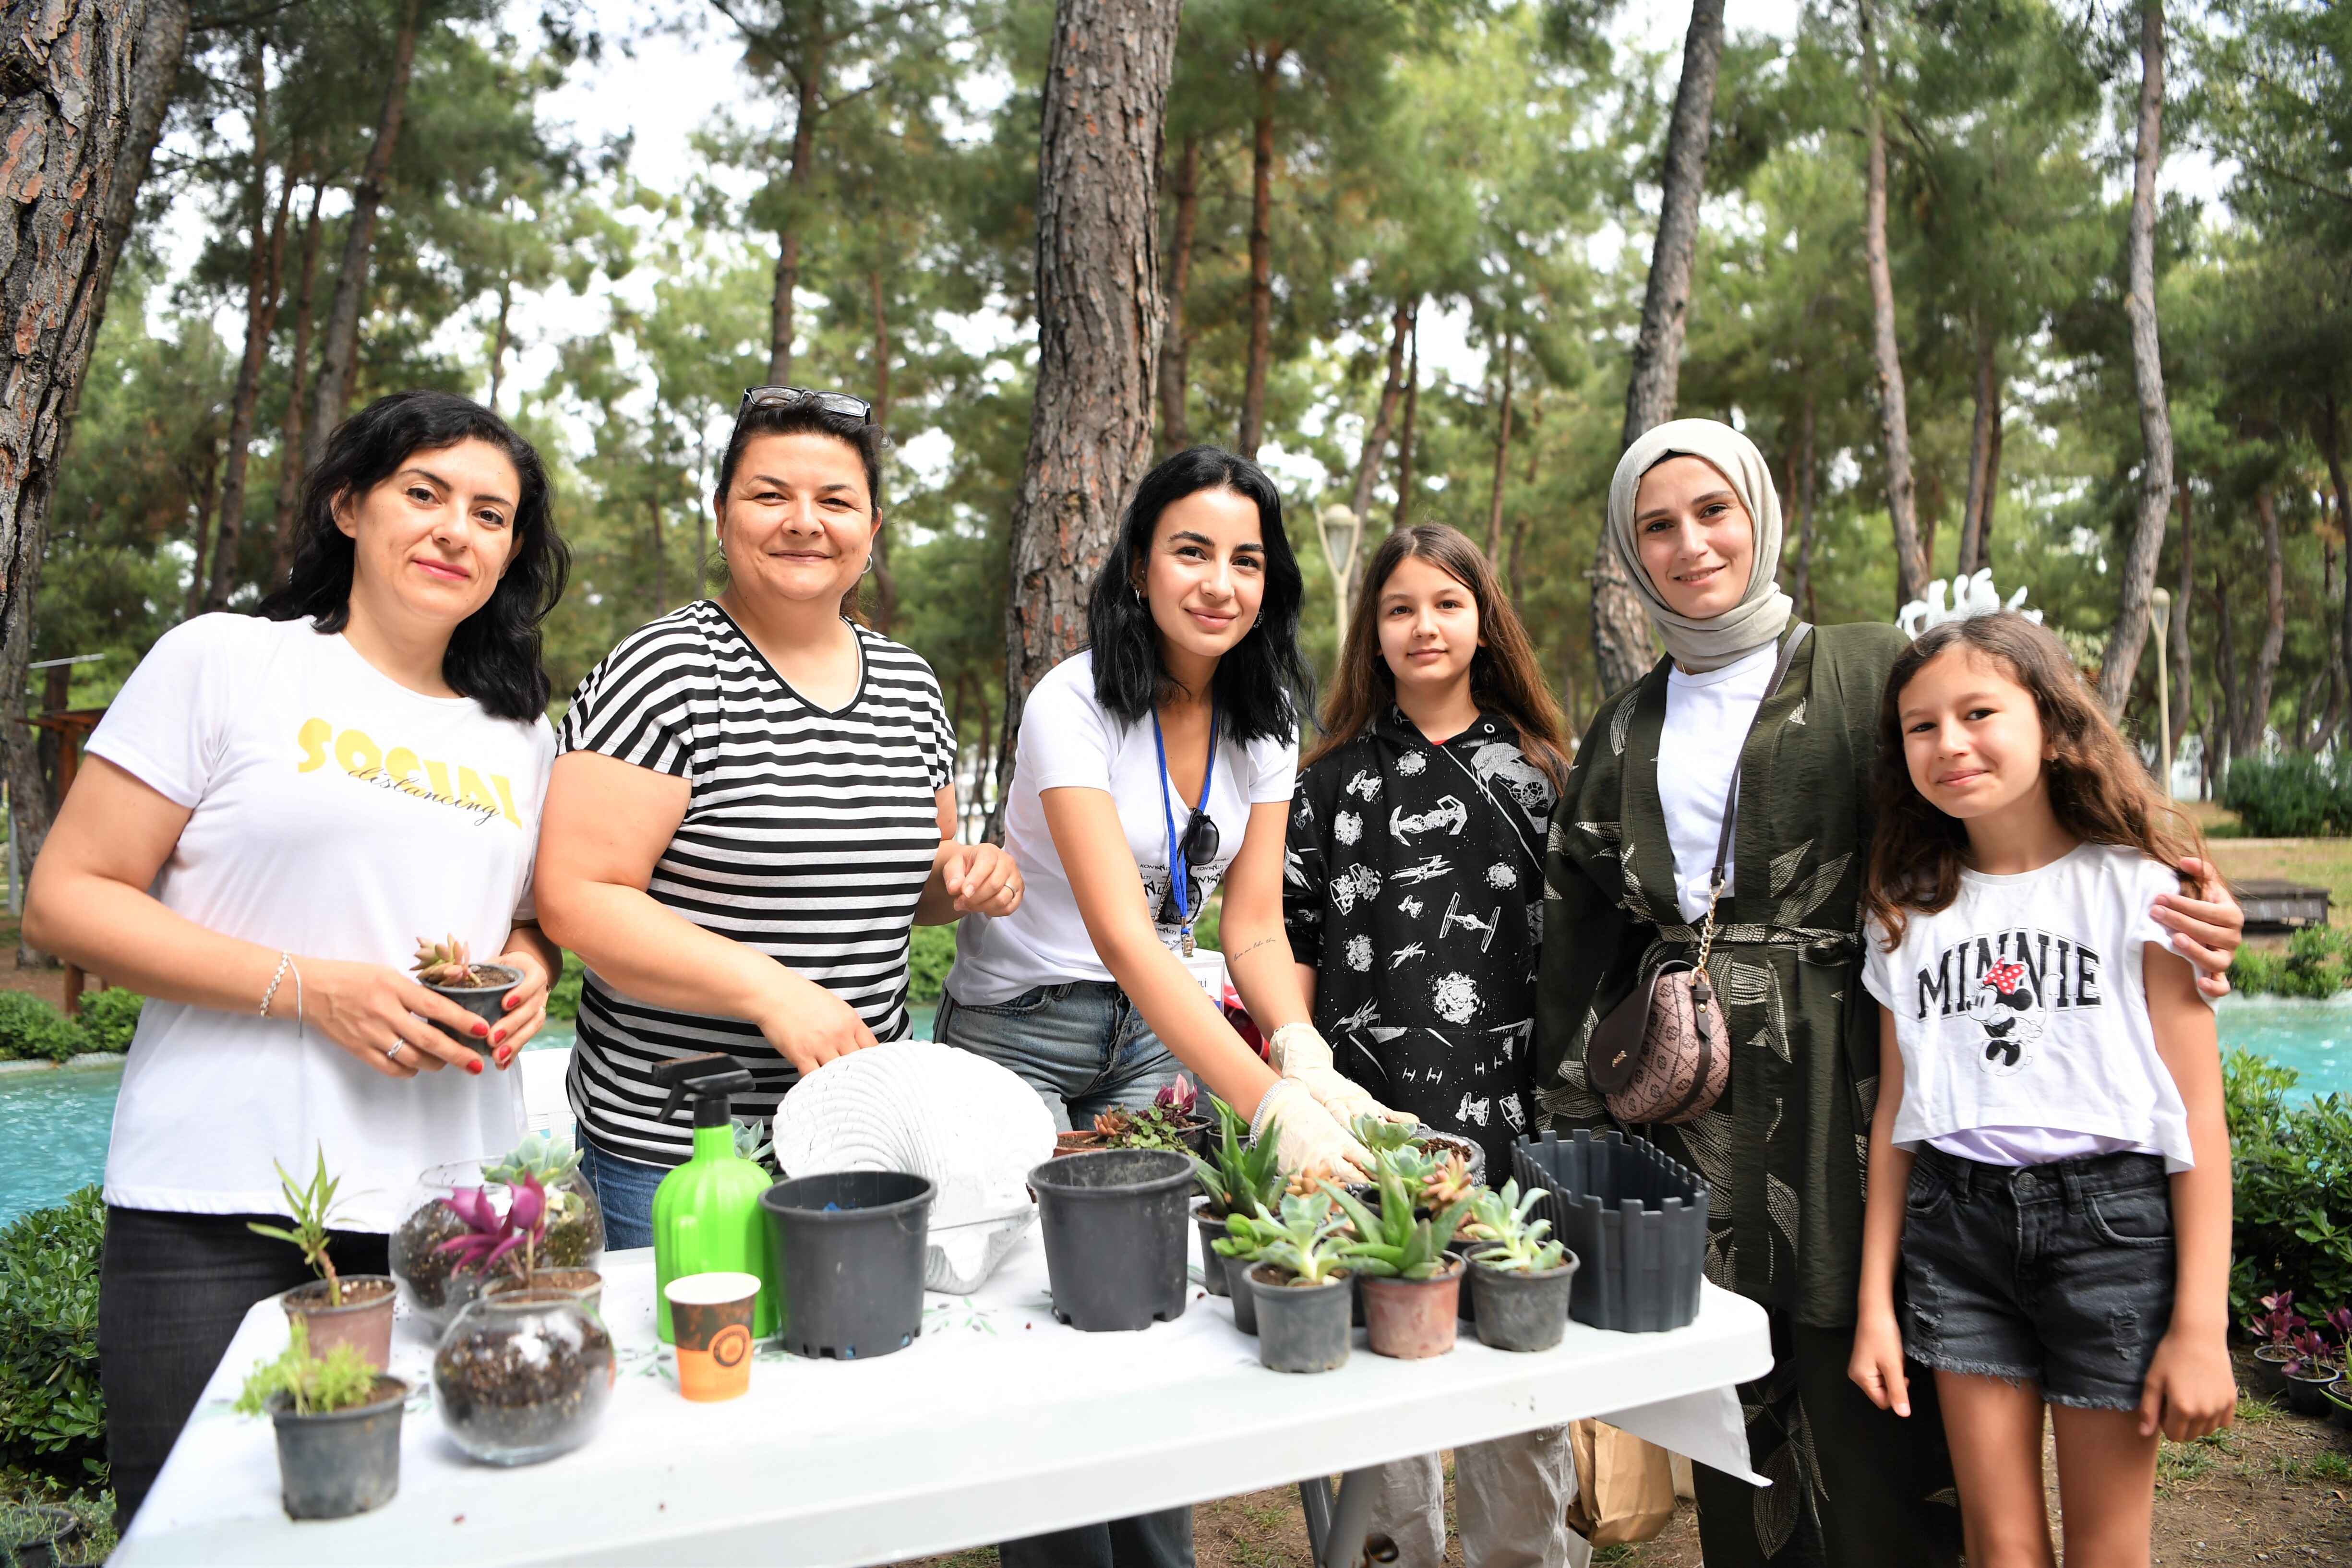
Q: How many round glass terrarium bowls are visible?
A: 2